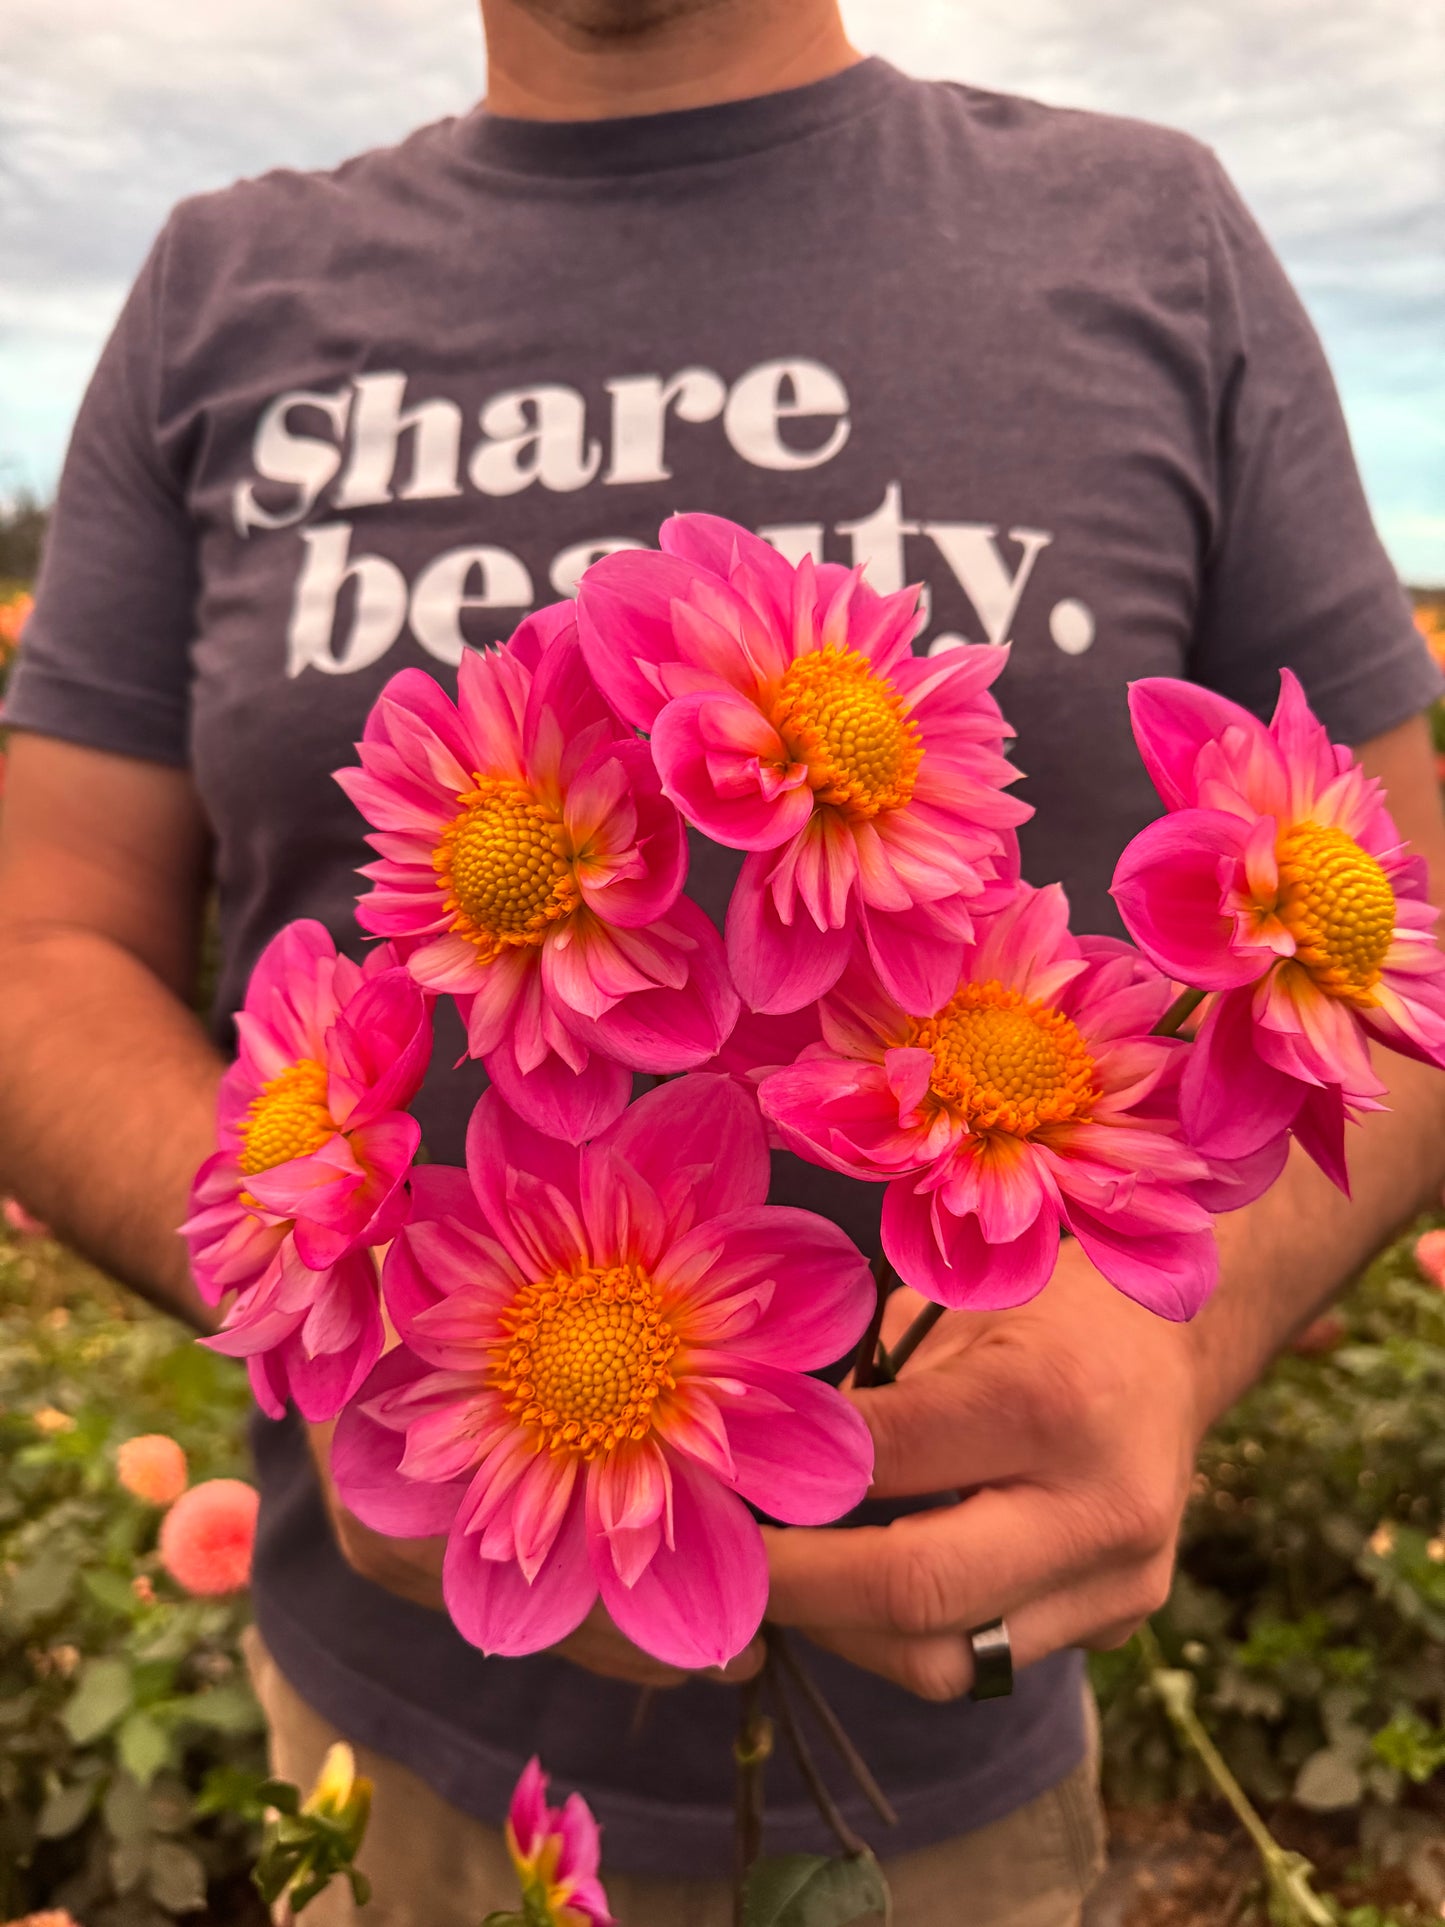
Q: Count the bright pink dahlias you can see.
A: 6